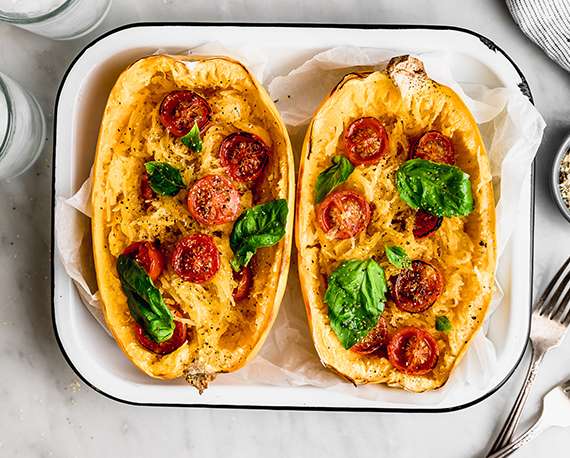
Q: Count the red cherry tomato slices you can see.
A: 15